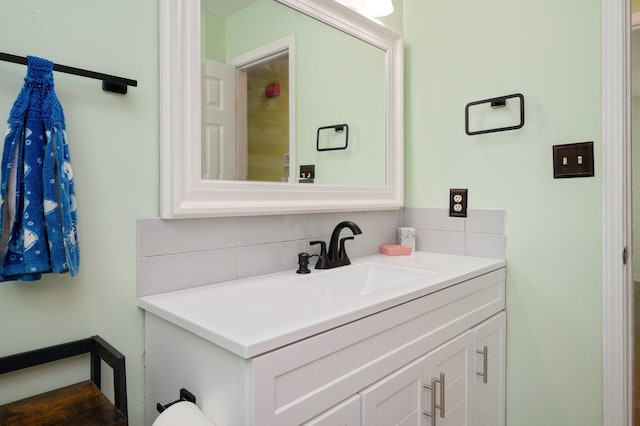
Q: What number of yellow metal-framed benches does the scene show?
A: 0